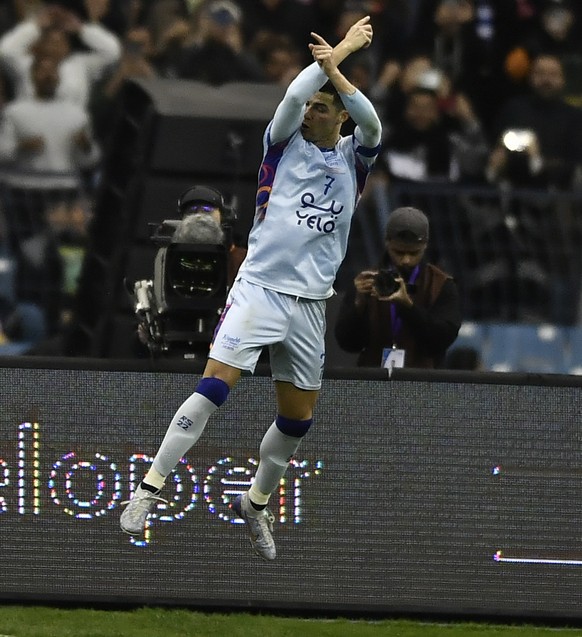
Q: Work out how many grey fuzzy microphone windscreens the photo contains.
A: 1